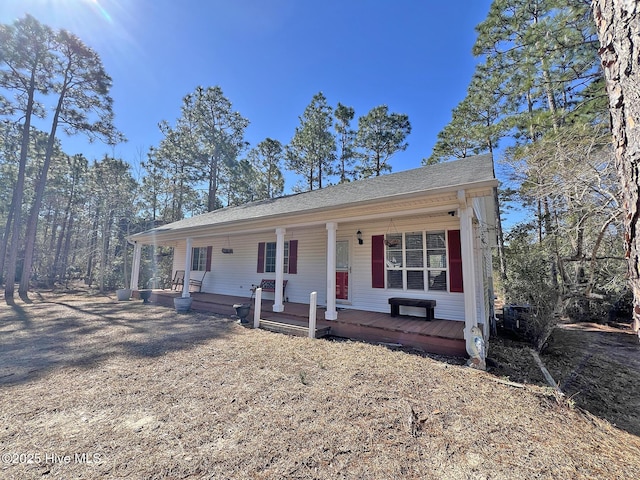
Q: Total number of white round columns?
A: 5